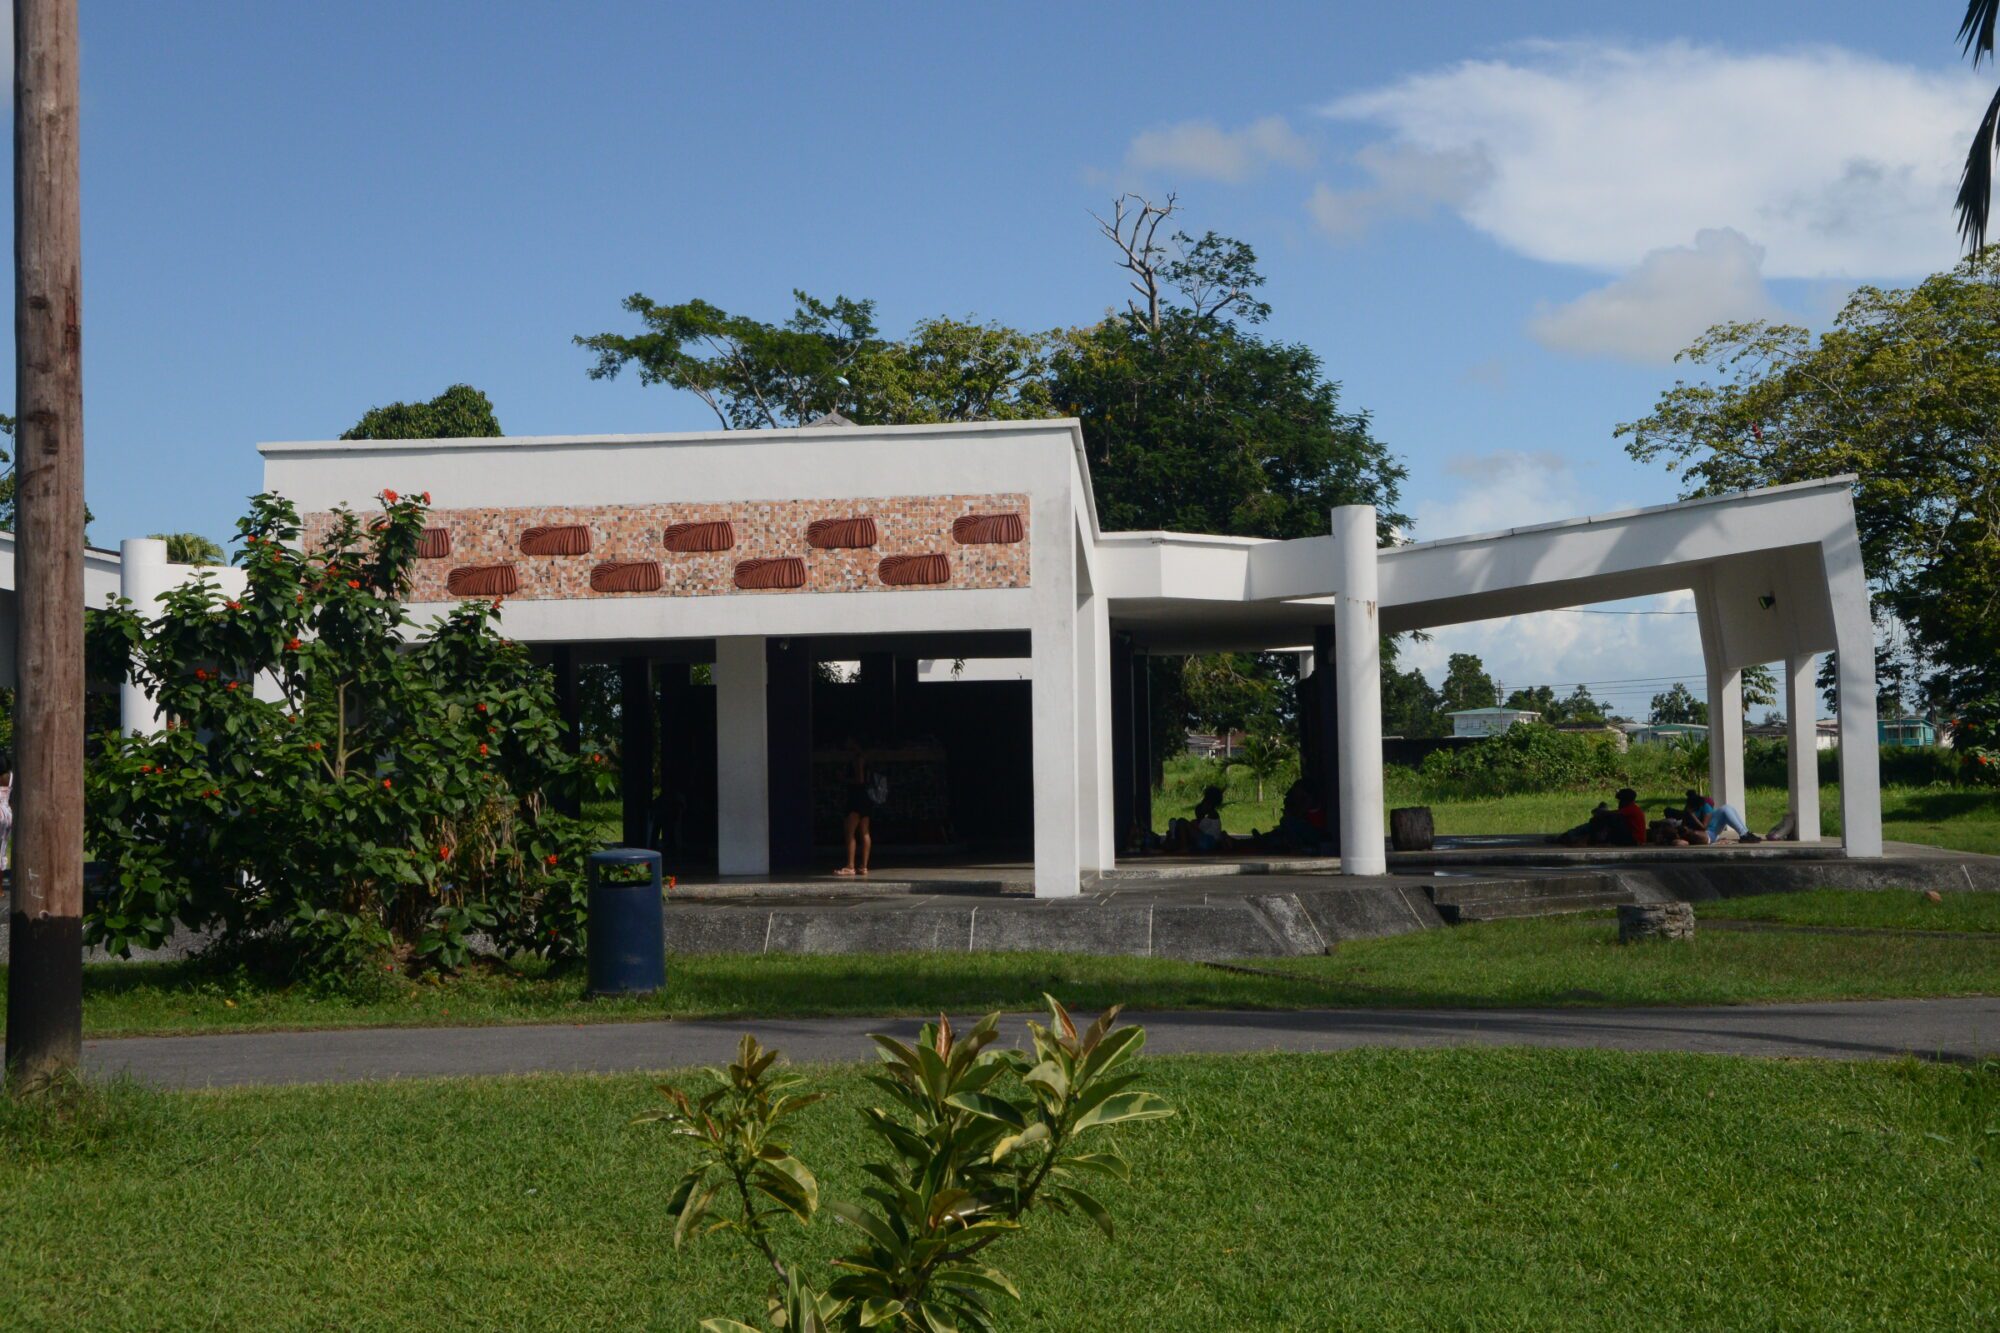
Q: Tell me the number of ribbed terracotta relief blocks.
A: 9